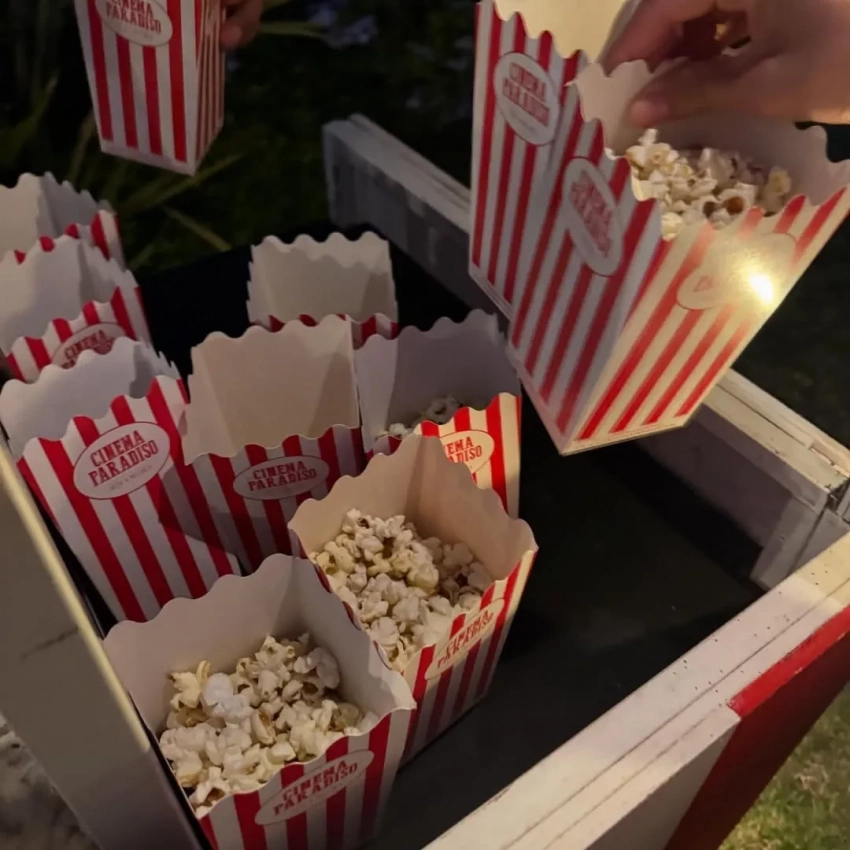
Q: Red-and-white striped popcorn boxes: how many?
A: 11